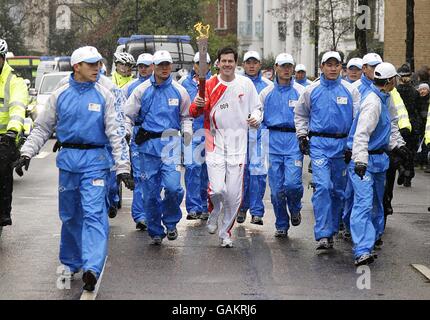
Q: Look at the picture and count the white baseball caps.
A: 11